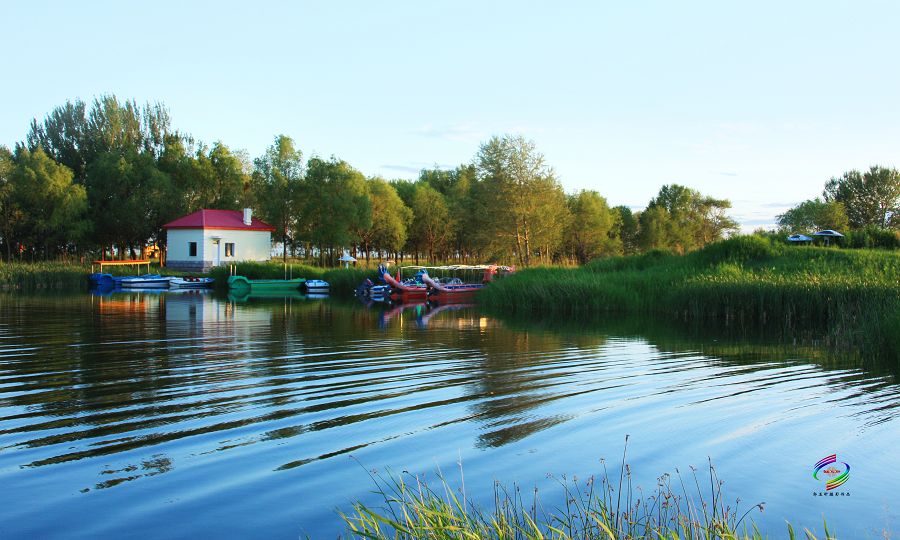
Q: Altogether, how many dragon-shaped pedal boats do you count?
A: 2